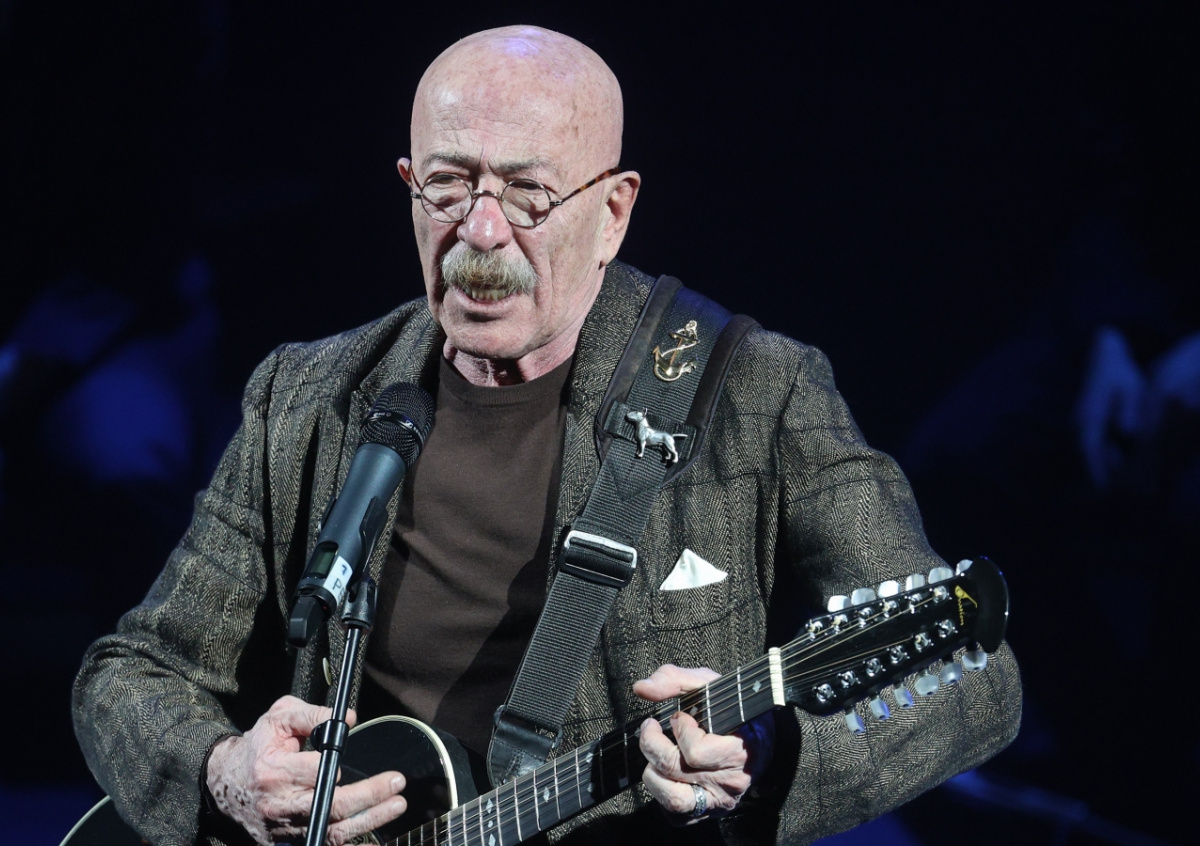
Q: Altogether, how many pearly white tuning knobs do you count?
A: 12